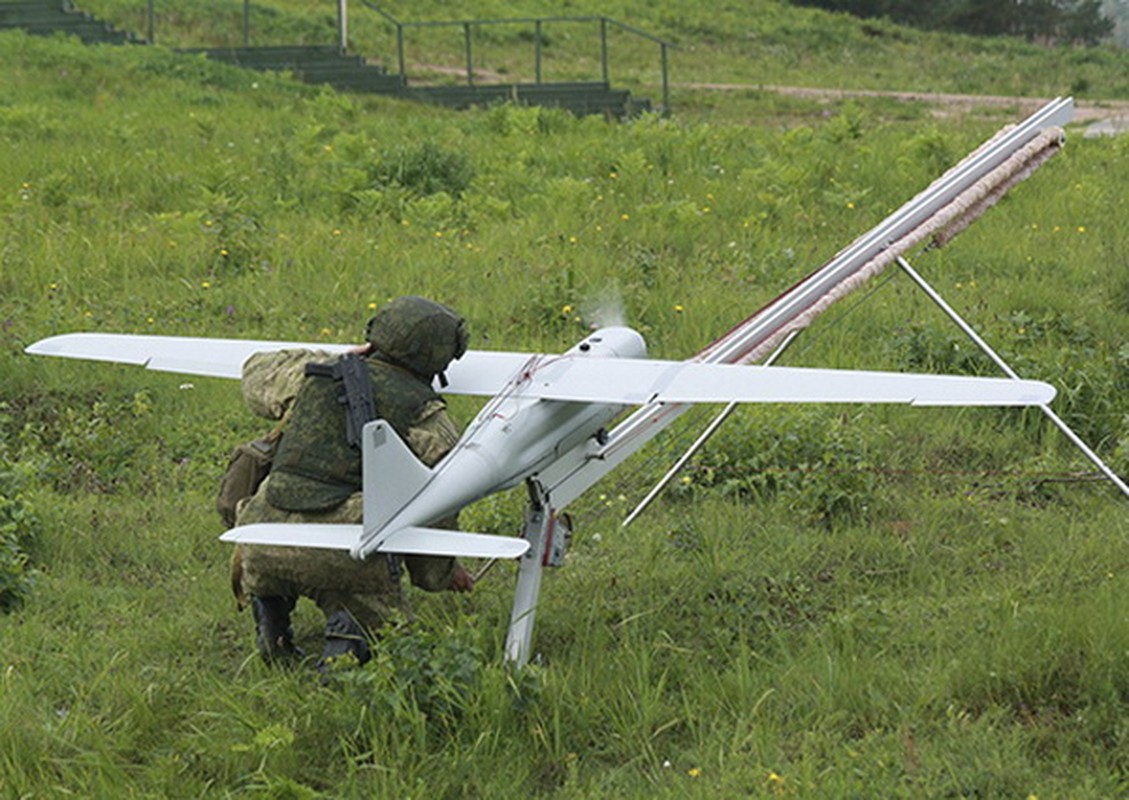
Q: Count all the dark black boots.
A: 2